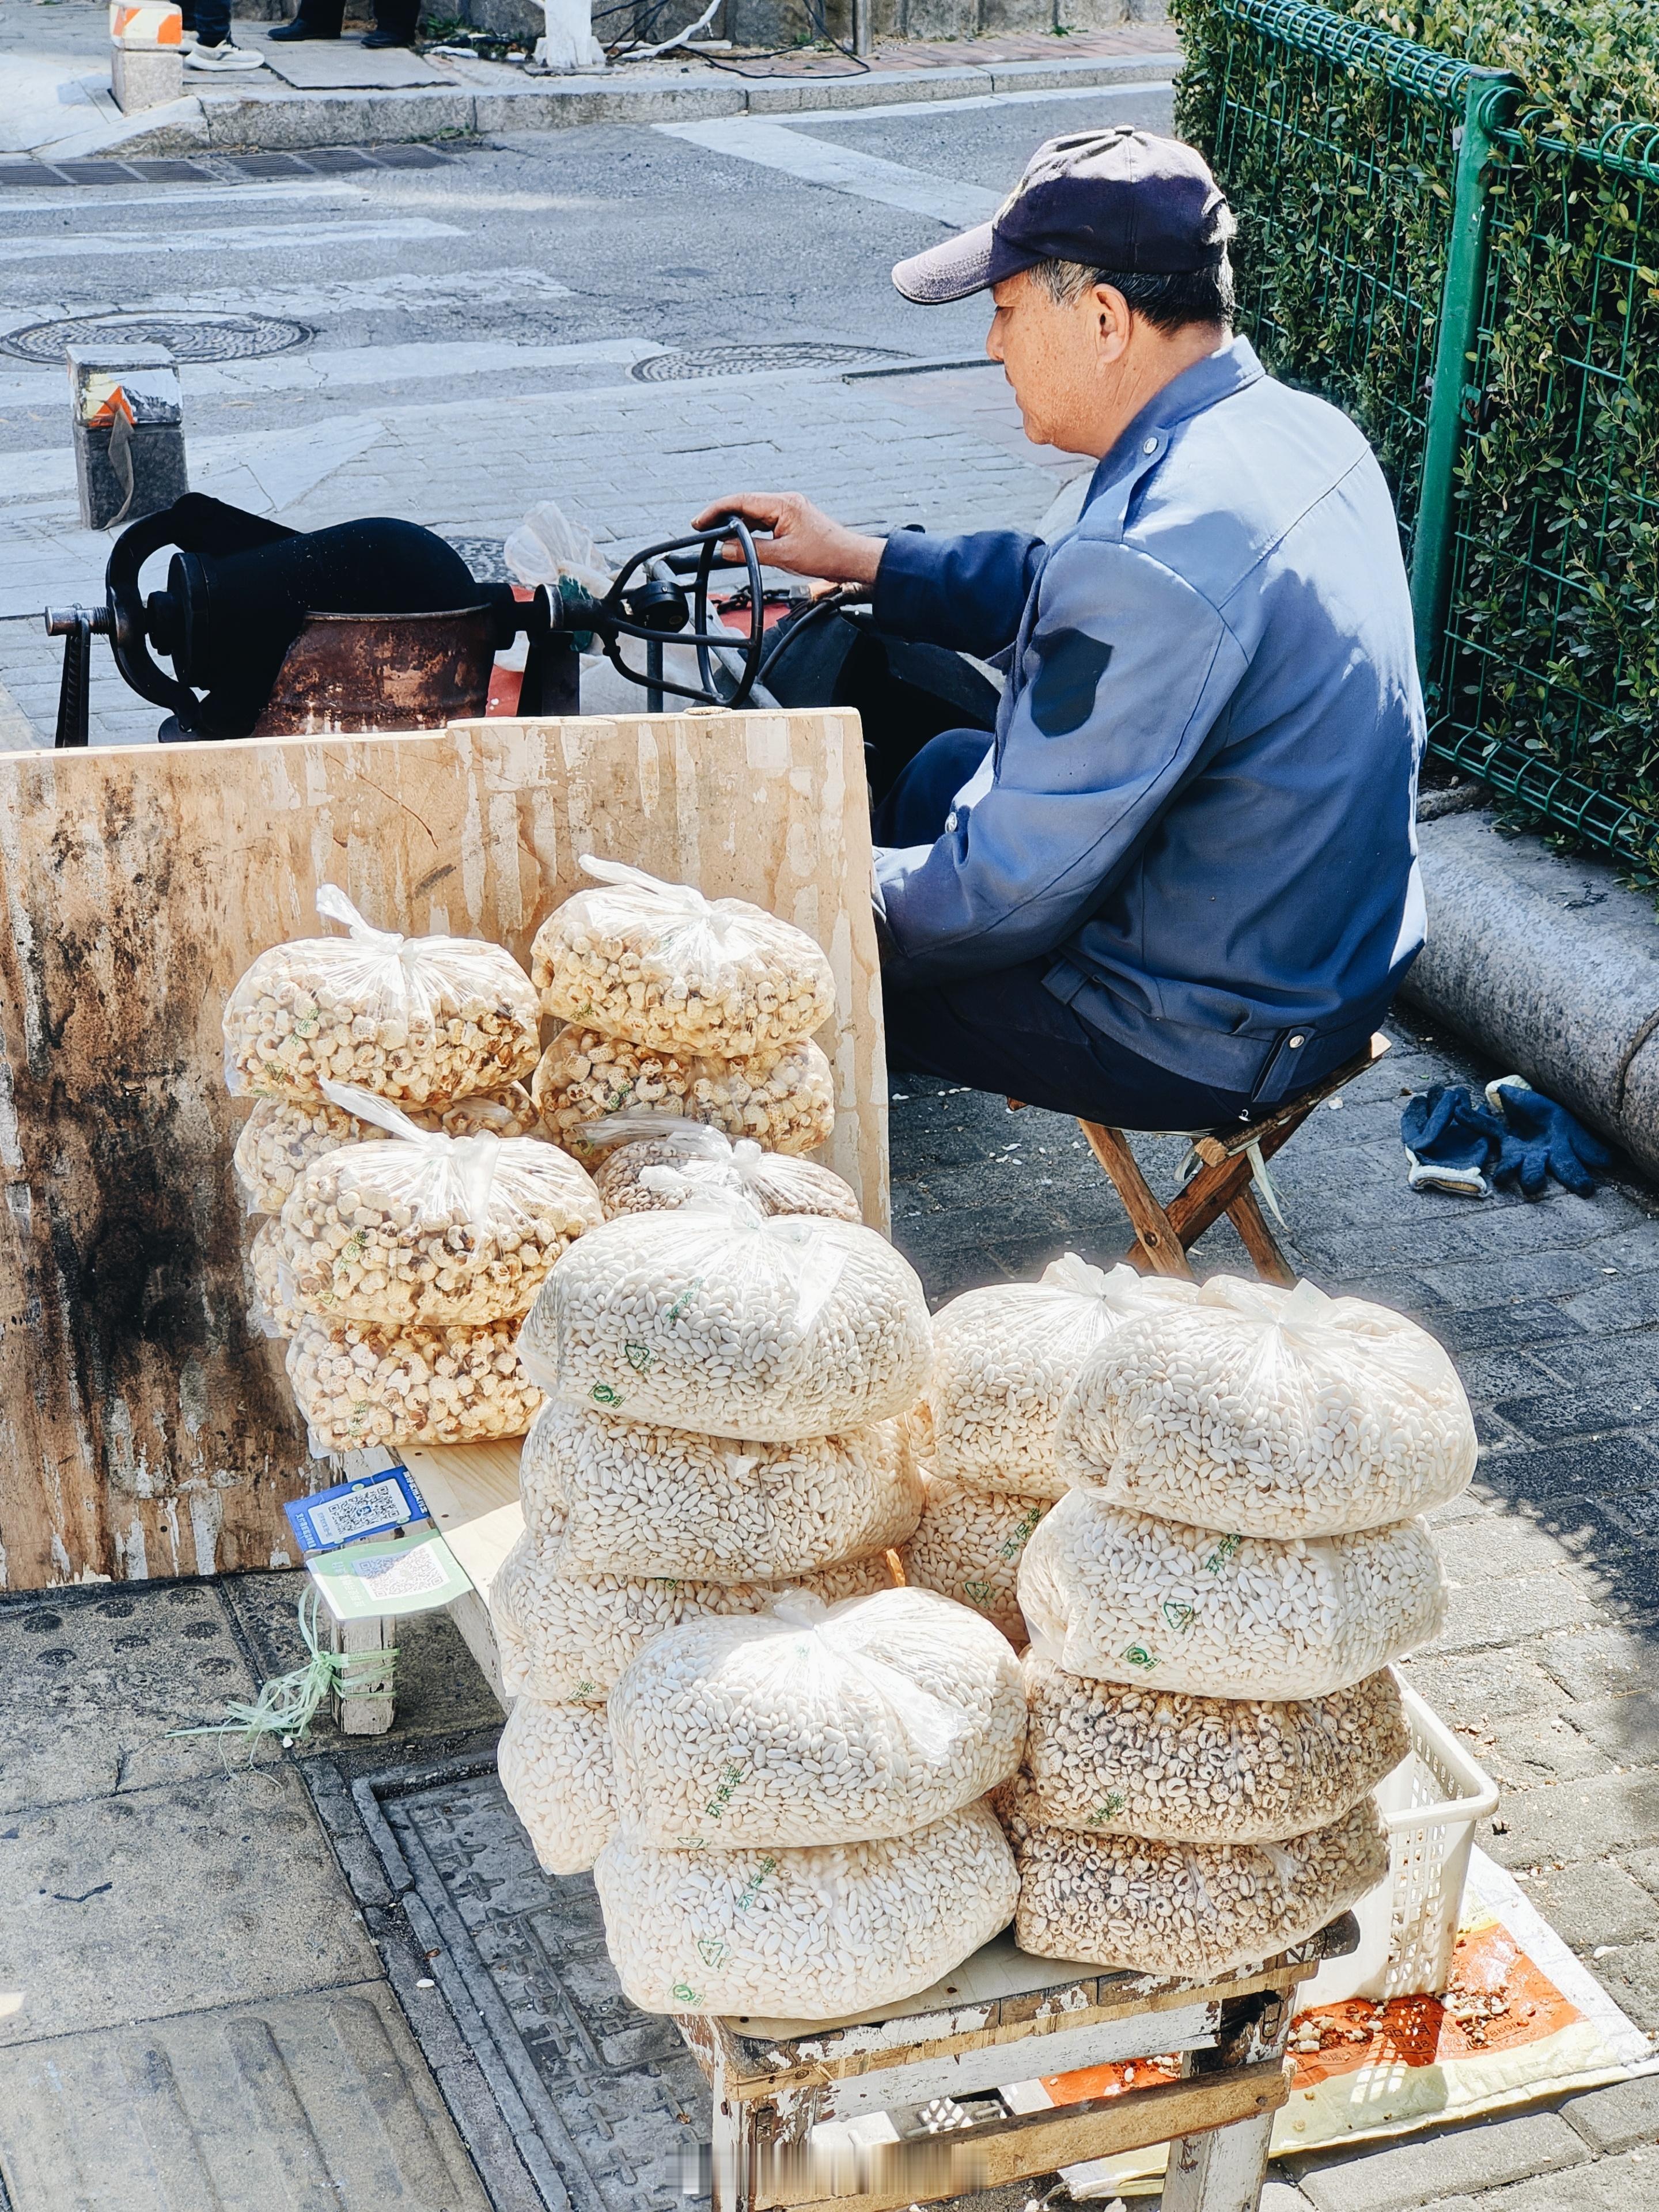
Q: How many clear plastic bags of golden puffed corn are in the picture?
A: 7